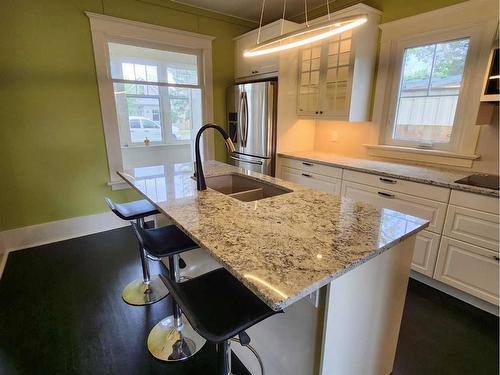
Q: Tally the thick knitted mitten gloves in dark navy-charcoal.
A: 0